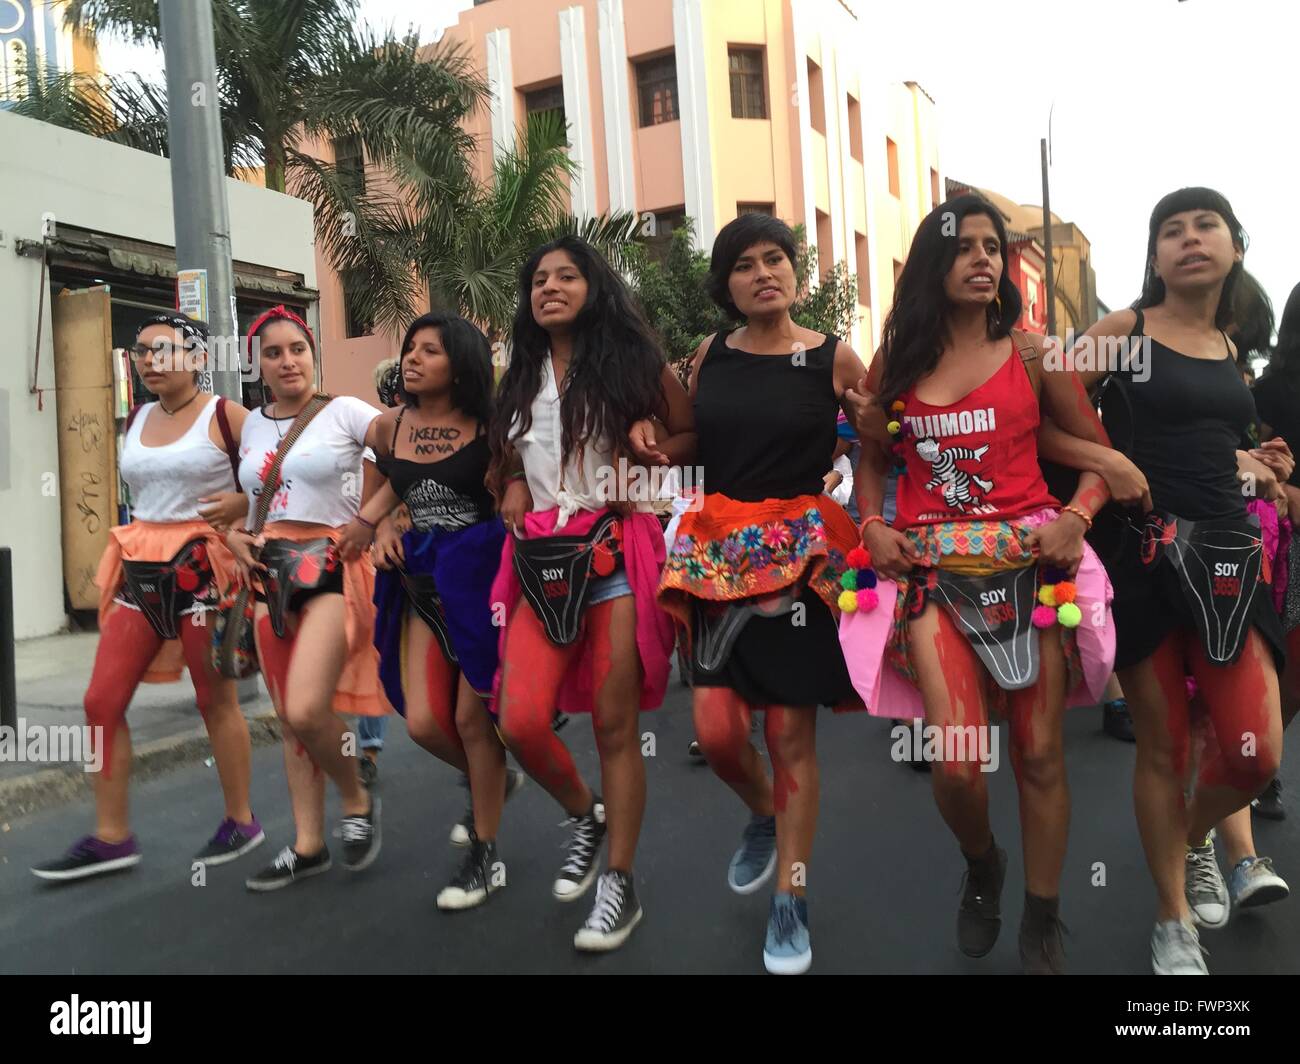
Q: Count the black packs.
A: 7